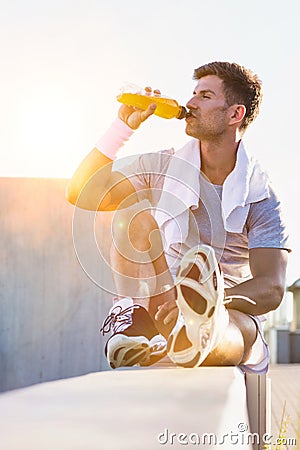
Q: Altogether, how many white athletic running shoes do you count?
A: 2